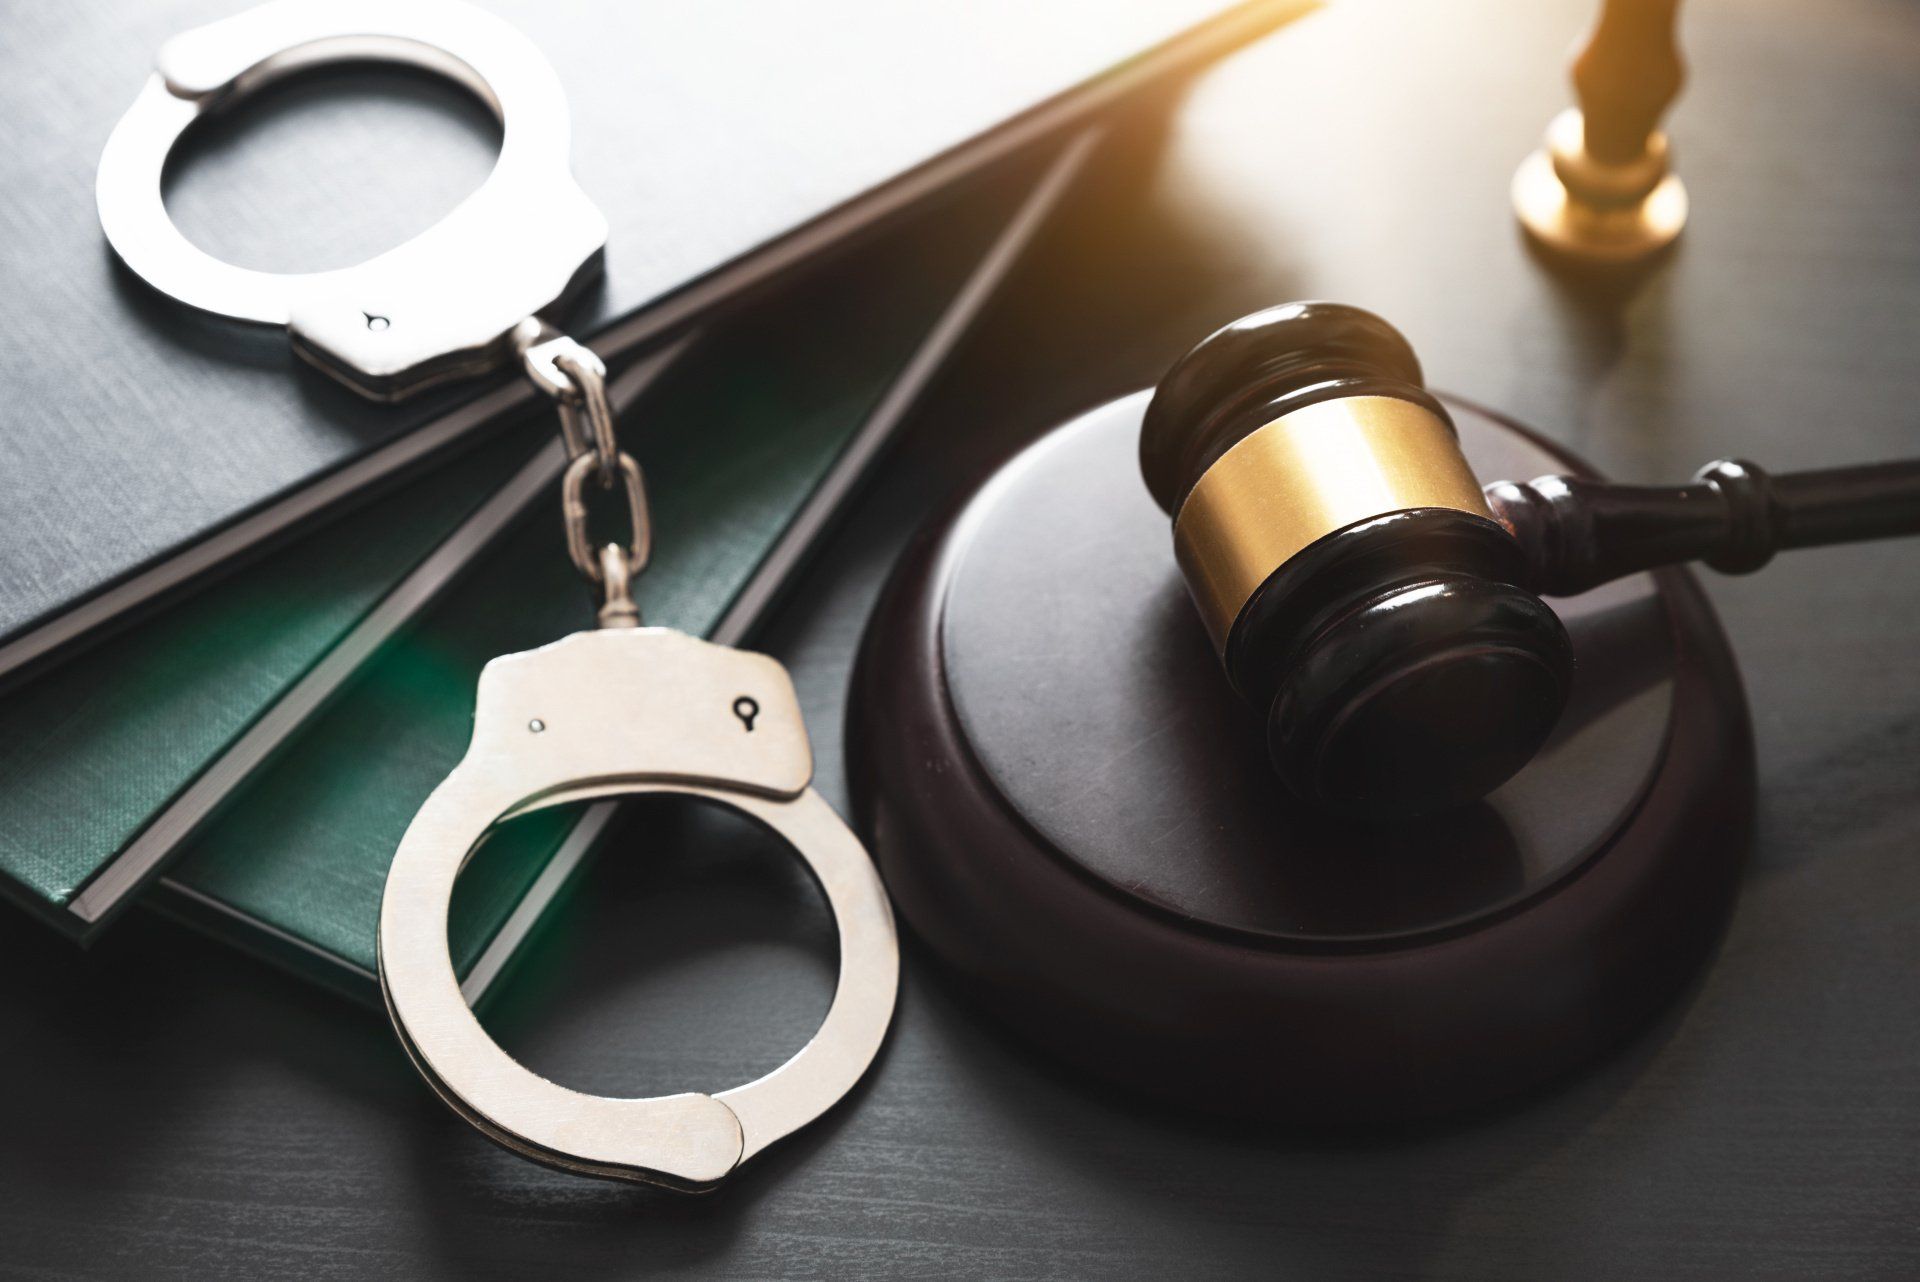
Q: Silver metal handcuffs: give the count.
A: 2